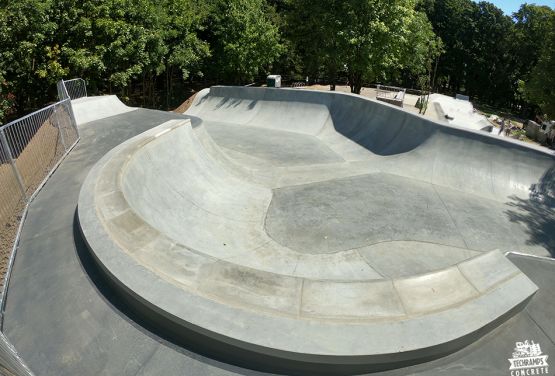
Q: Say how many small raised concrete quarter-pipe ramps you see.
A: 1